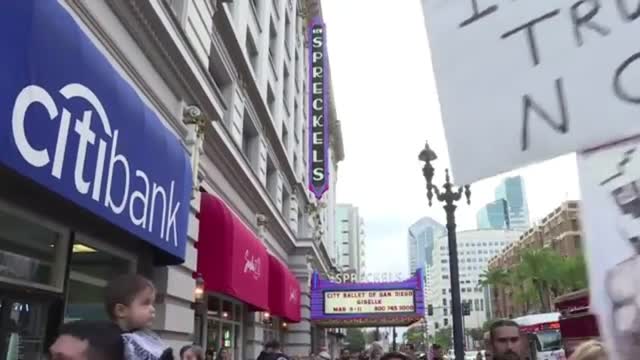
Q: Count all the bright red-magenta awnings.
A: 2